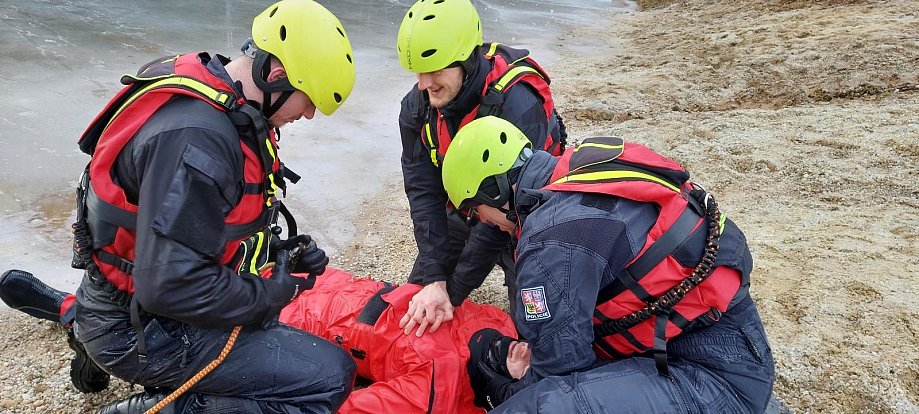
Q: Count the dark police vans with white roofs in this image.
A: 0